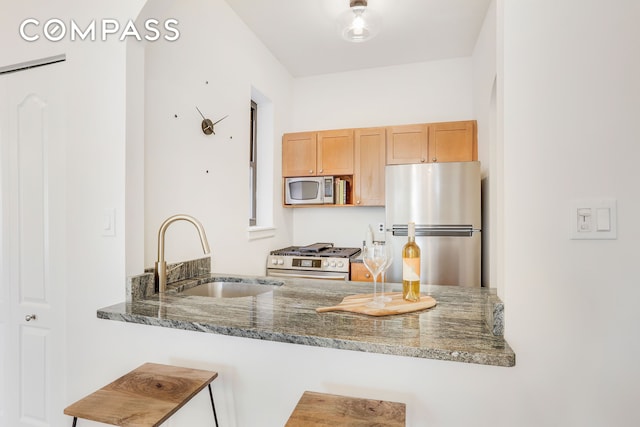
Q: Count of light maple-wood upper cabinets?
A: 5